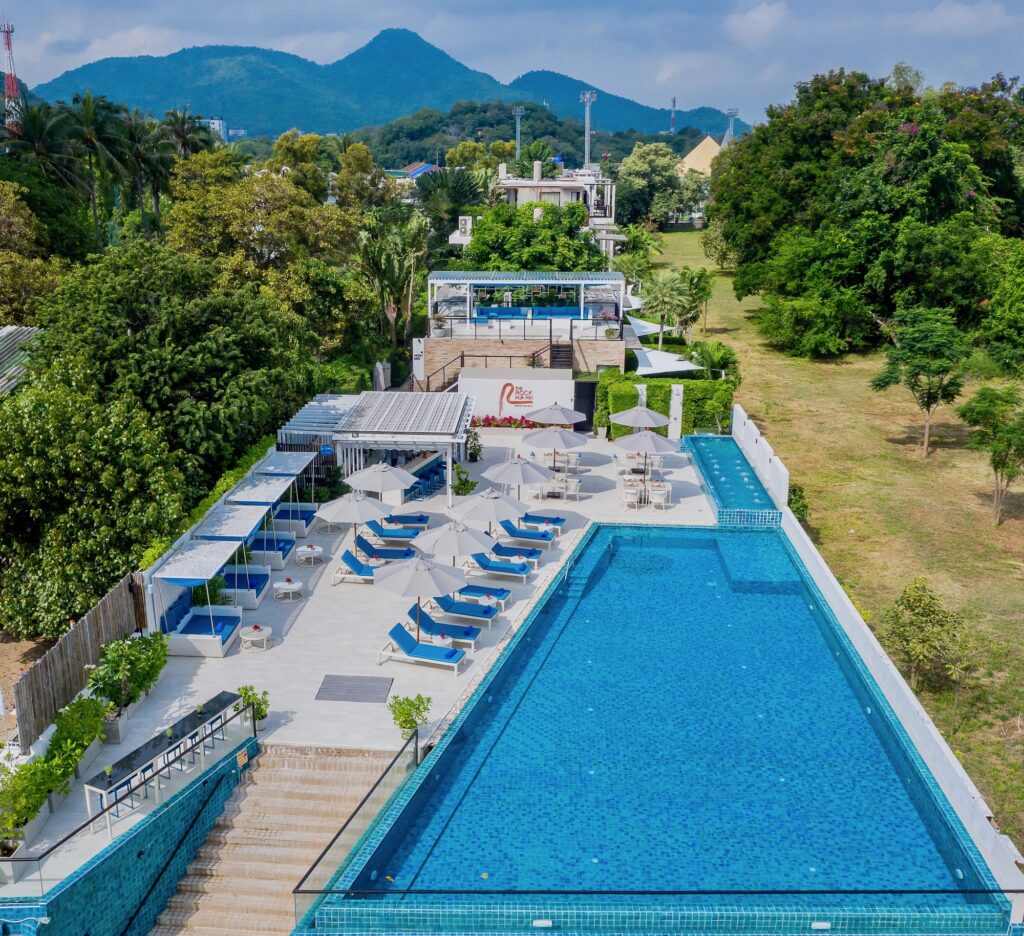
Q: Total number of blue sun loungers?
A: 12